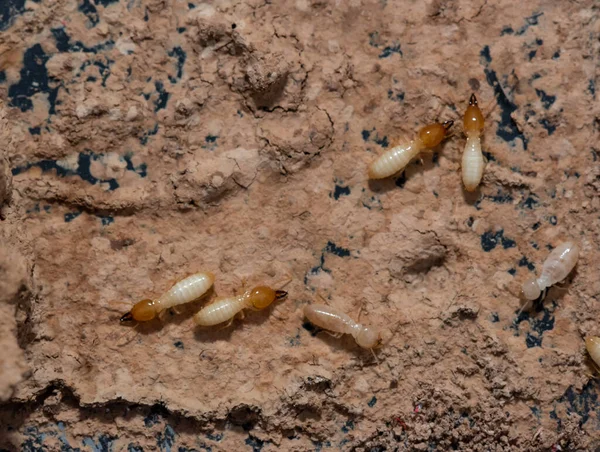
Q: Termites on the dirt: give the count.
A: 7